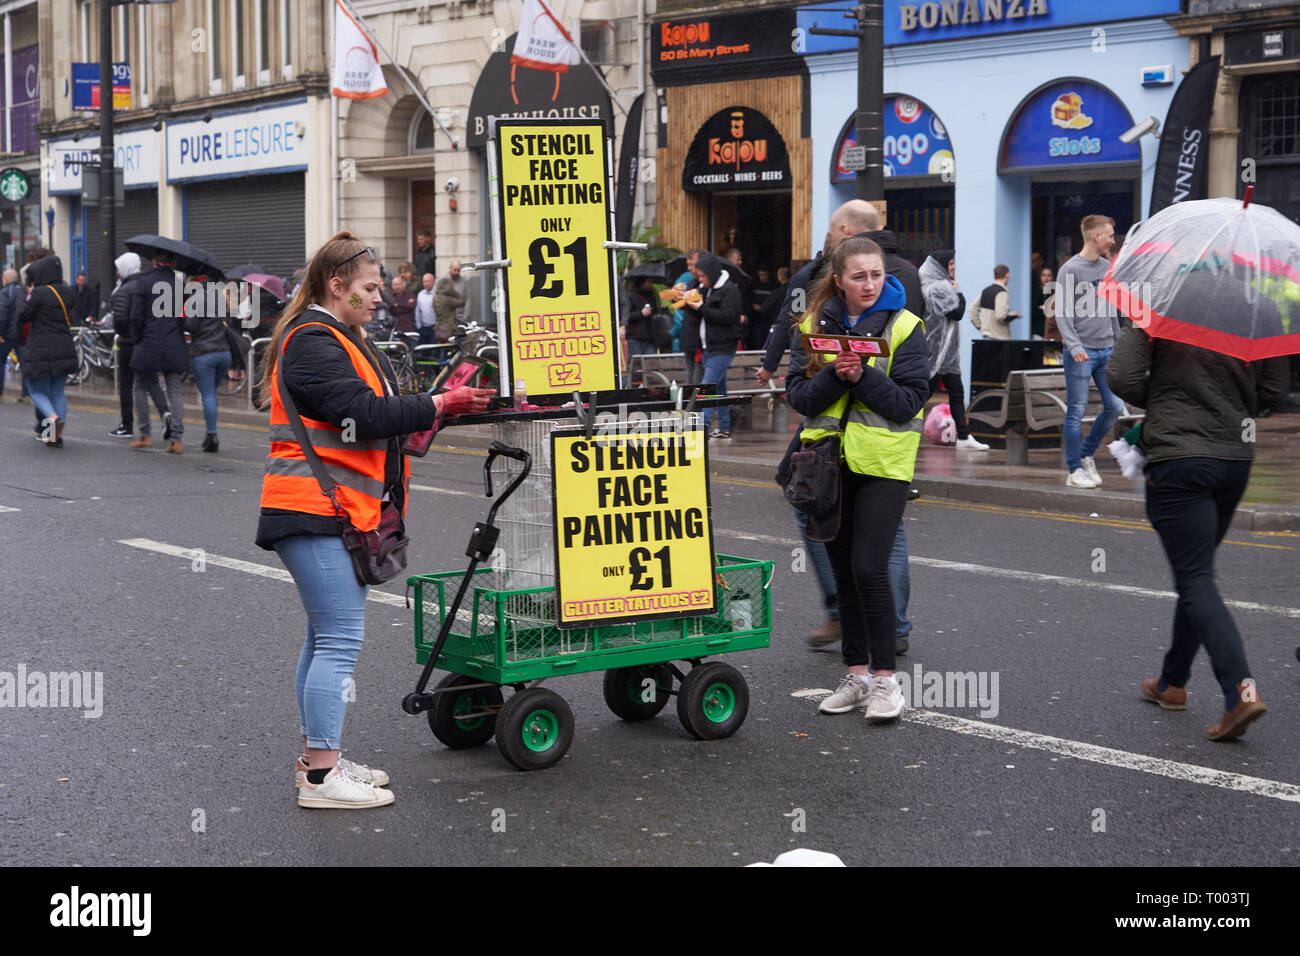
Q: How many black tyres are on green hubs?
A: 4